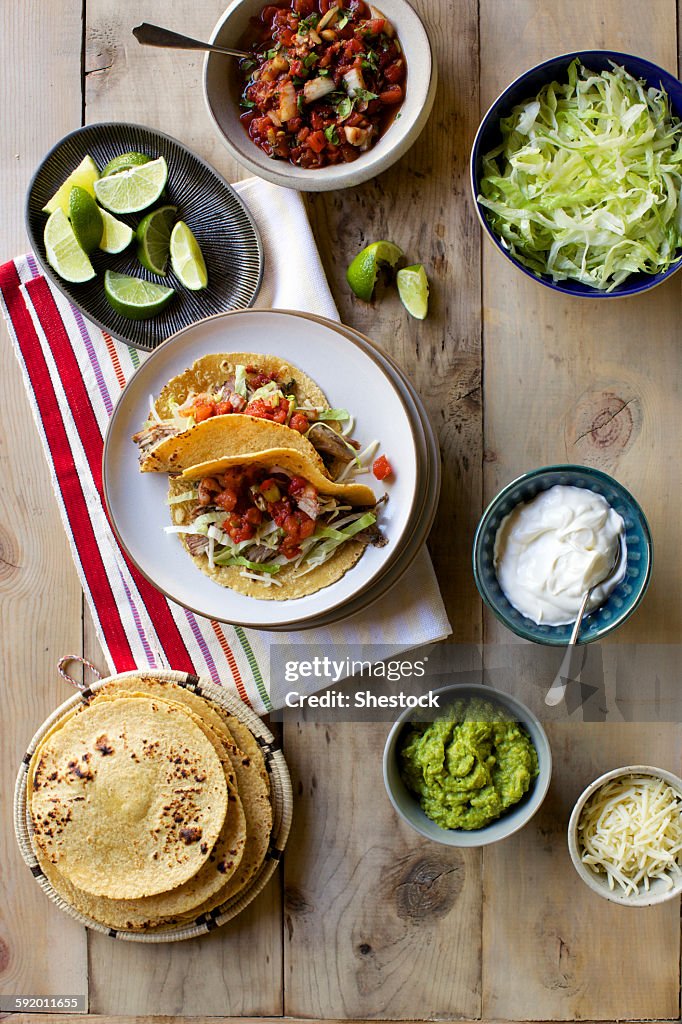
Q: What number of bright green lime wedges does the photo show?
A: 11